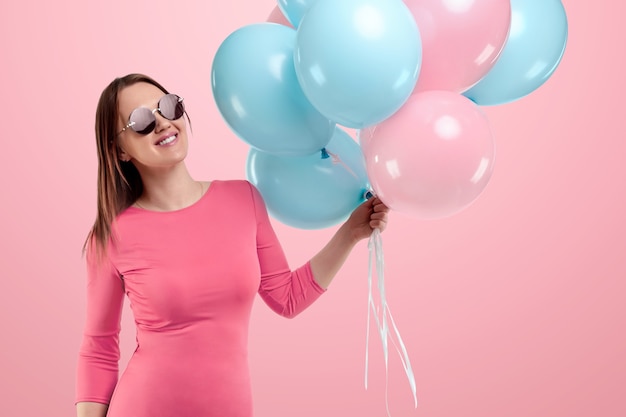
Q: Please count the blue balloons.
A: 5